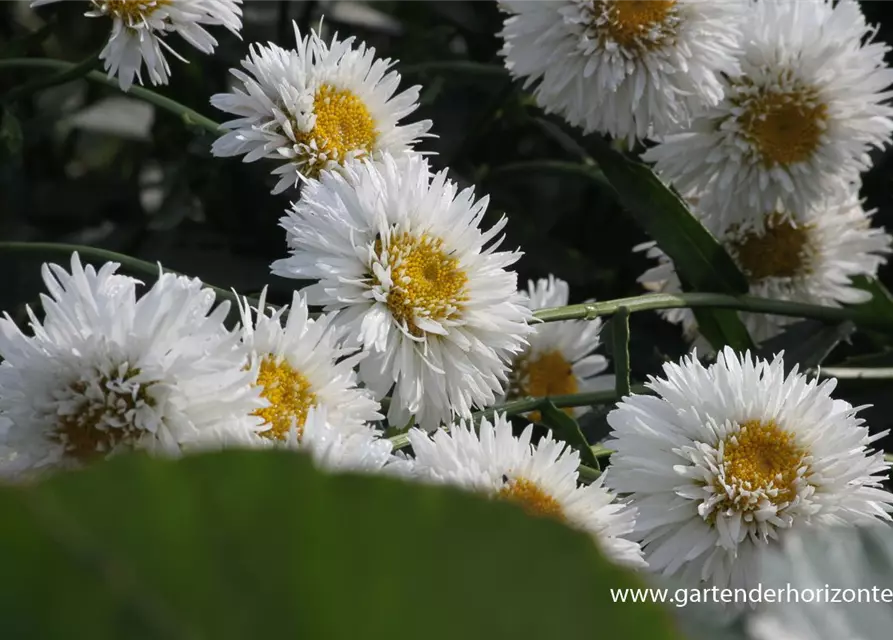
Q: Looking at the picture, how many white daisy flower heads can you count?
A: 11